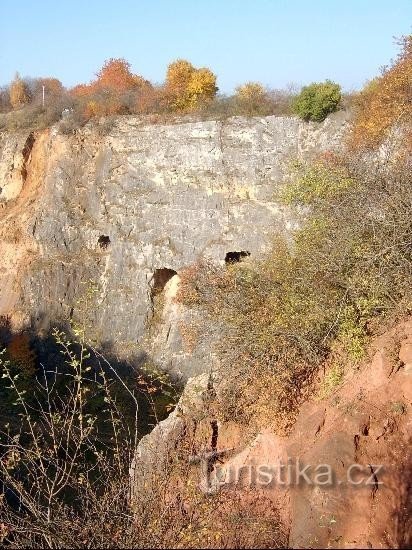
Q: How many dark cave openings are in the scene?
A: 3